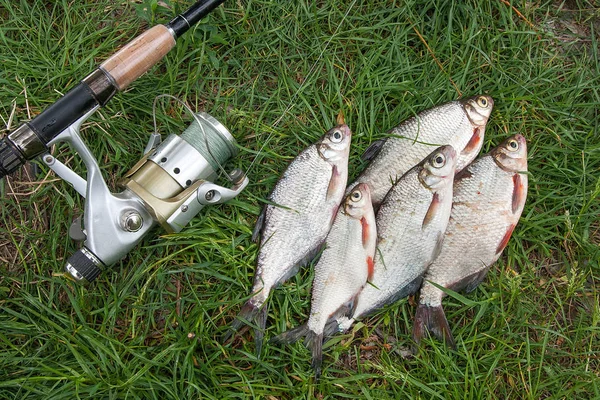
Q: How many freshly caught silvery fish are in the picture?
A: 5